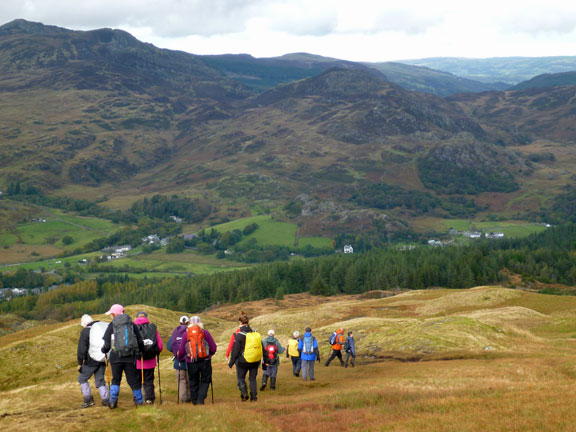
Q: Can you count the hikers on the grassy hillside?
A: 12